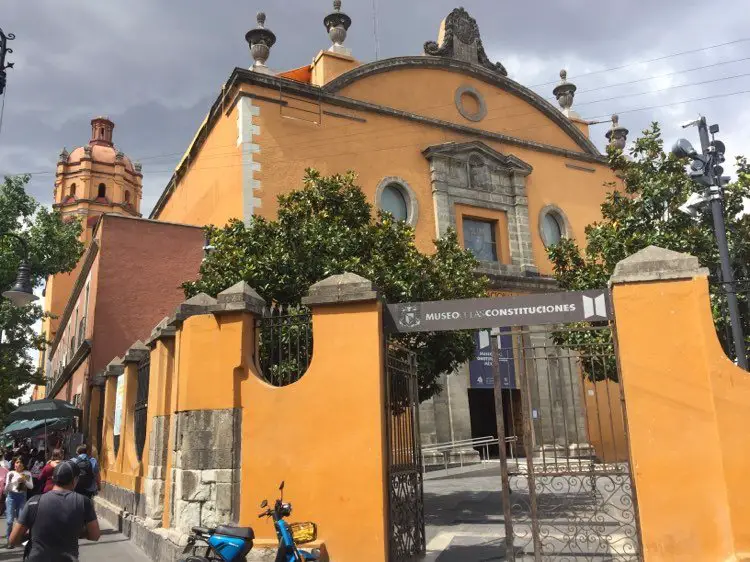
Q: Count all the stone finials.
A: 4